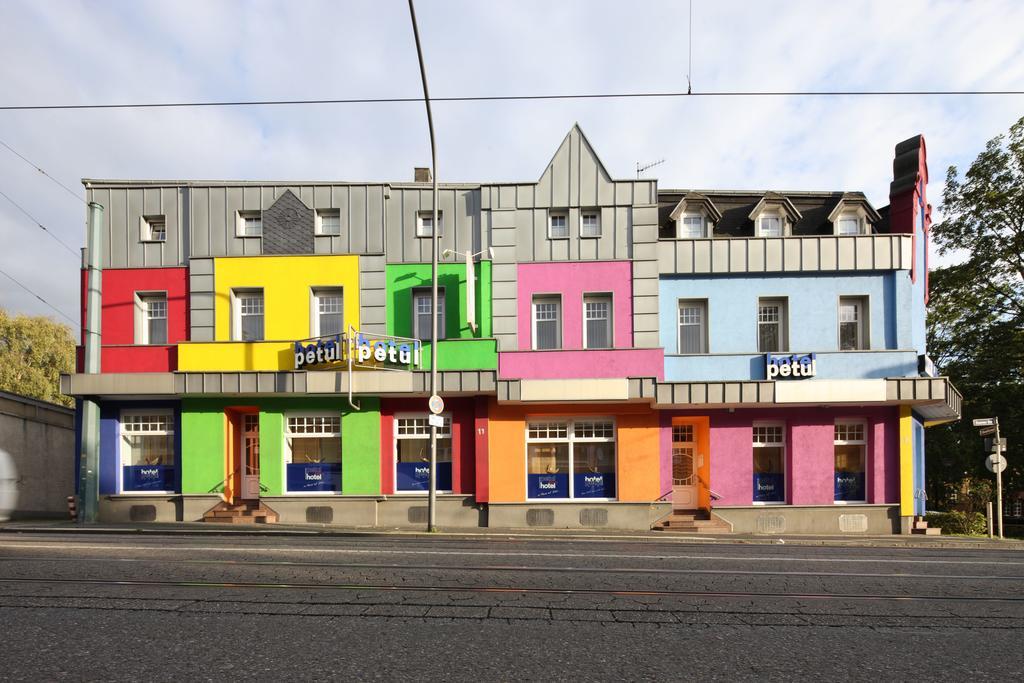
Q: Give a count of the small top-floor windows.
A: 9